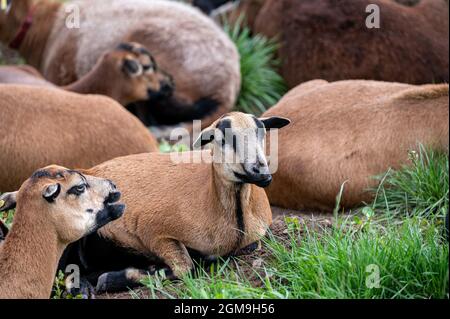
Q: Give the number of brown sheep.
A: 7